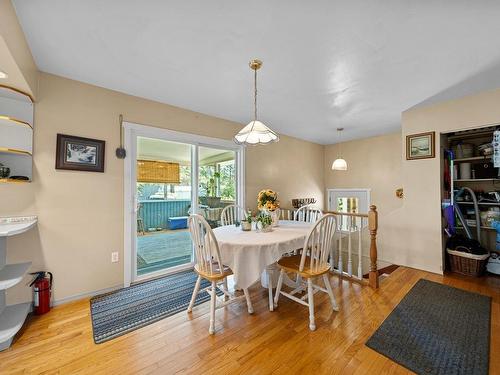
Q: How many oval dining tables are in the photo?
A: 1